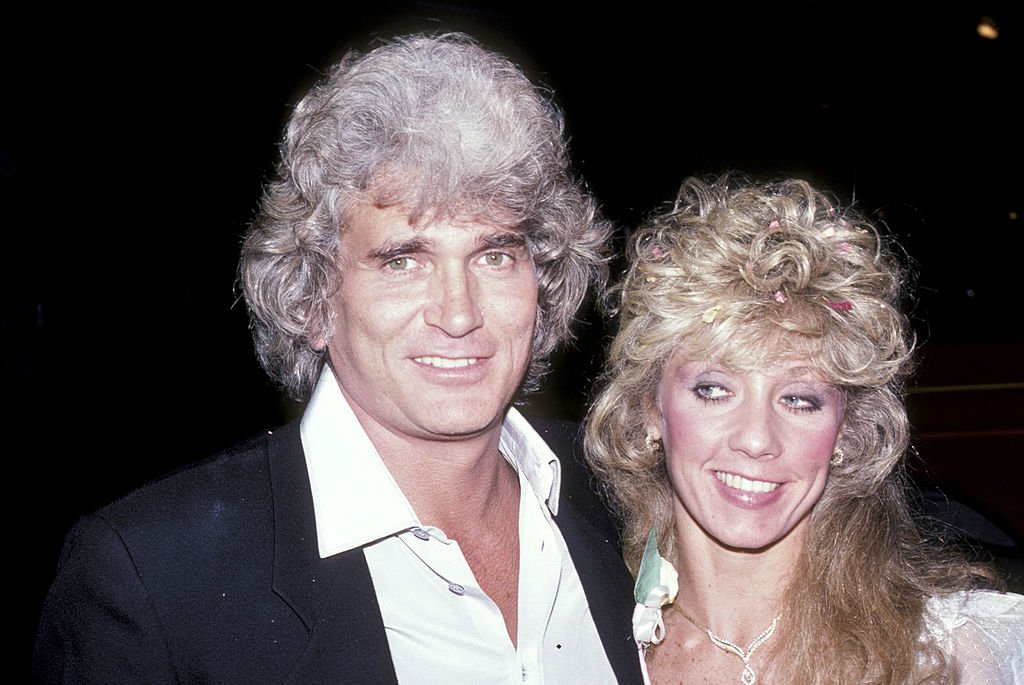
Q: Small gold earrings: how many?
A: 2